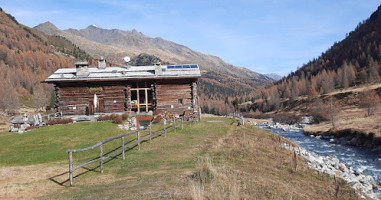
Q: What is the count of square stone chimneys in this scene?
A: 3